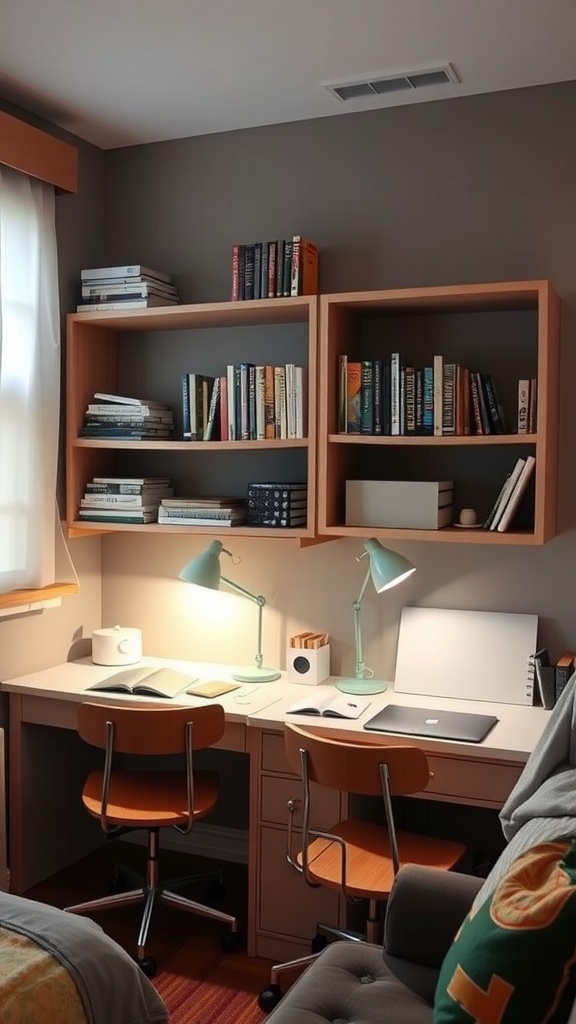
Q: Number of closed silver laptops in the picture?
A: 1